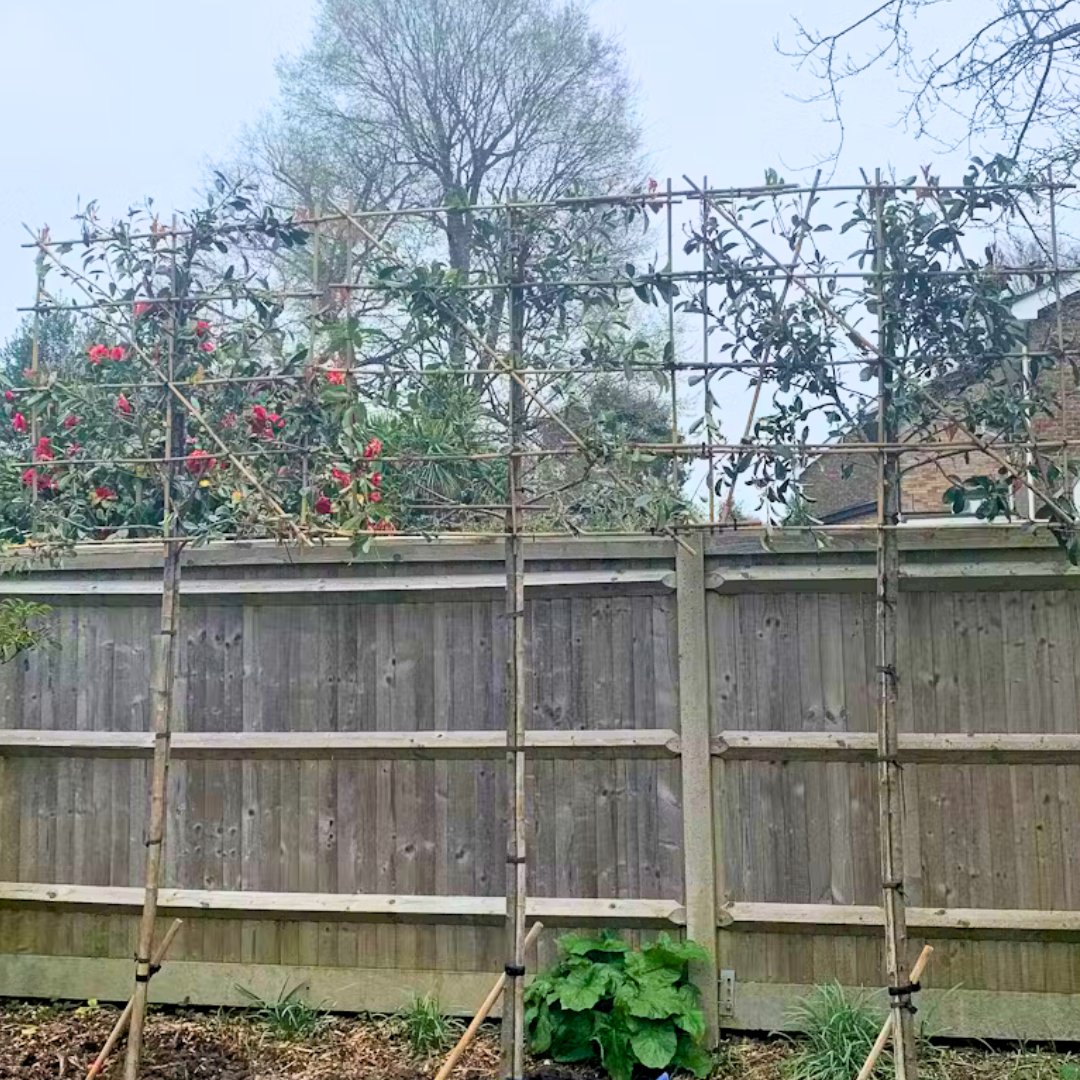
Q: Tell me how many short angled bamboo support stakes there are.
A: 3